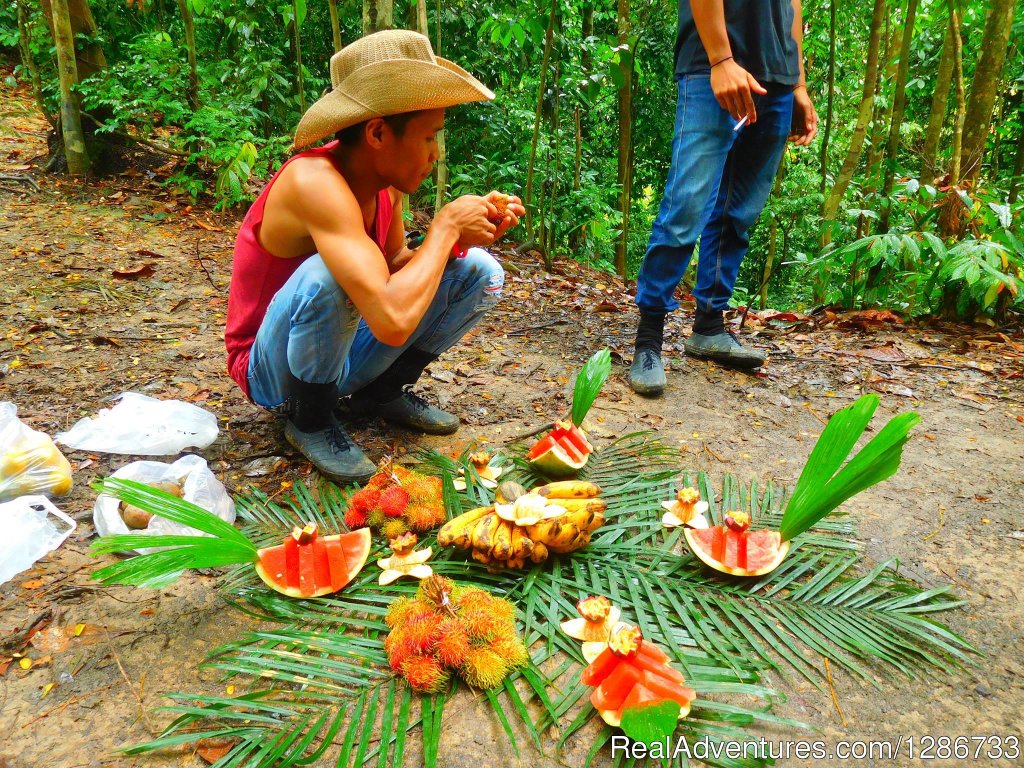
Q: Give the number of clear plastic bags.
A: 4